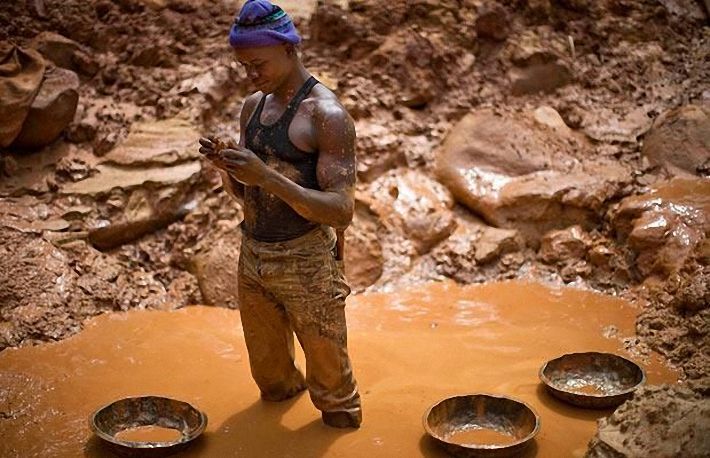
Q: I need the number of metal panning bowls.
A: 3